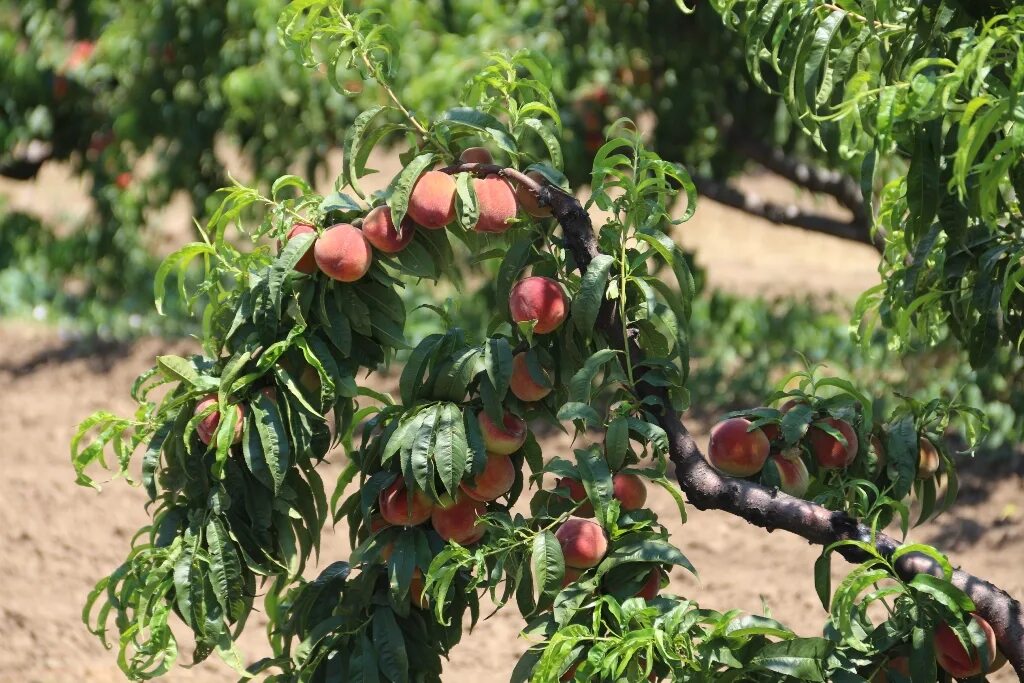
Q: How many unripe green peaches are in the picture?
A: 0